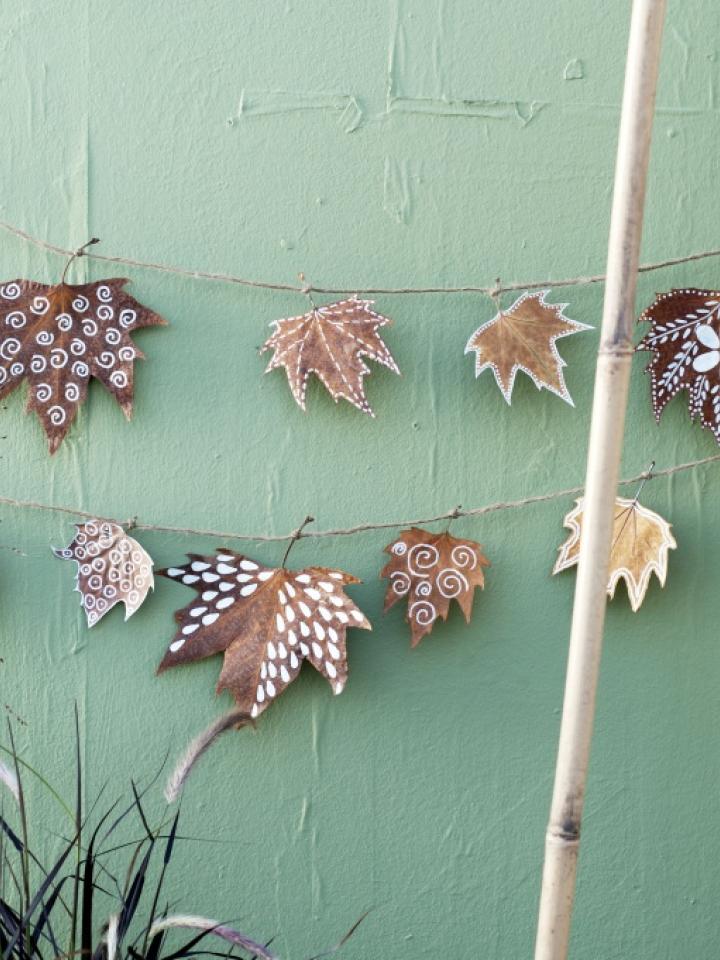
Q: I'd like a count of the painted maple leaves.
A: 8